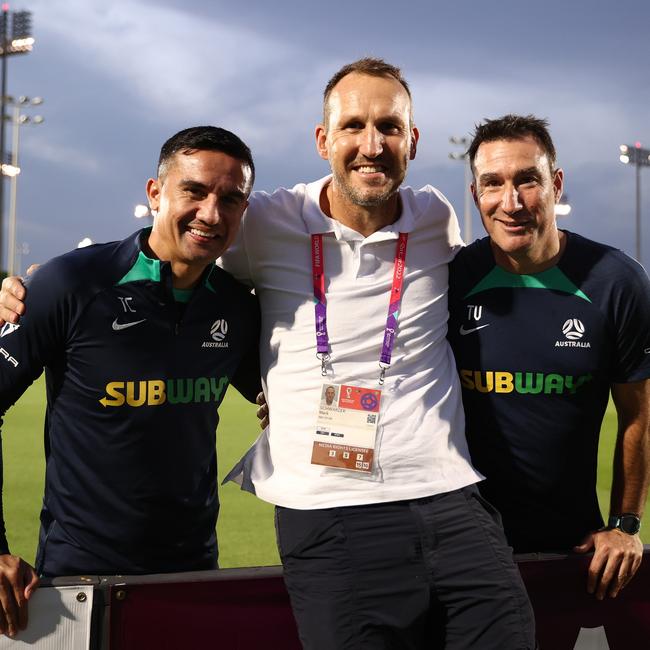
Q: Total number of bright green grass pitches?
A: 1